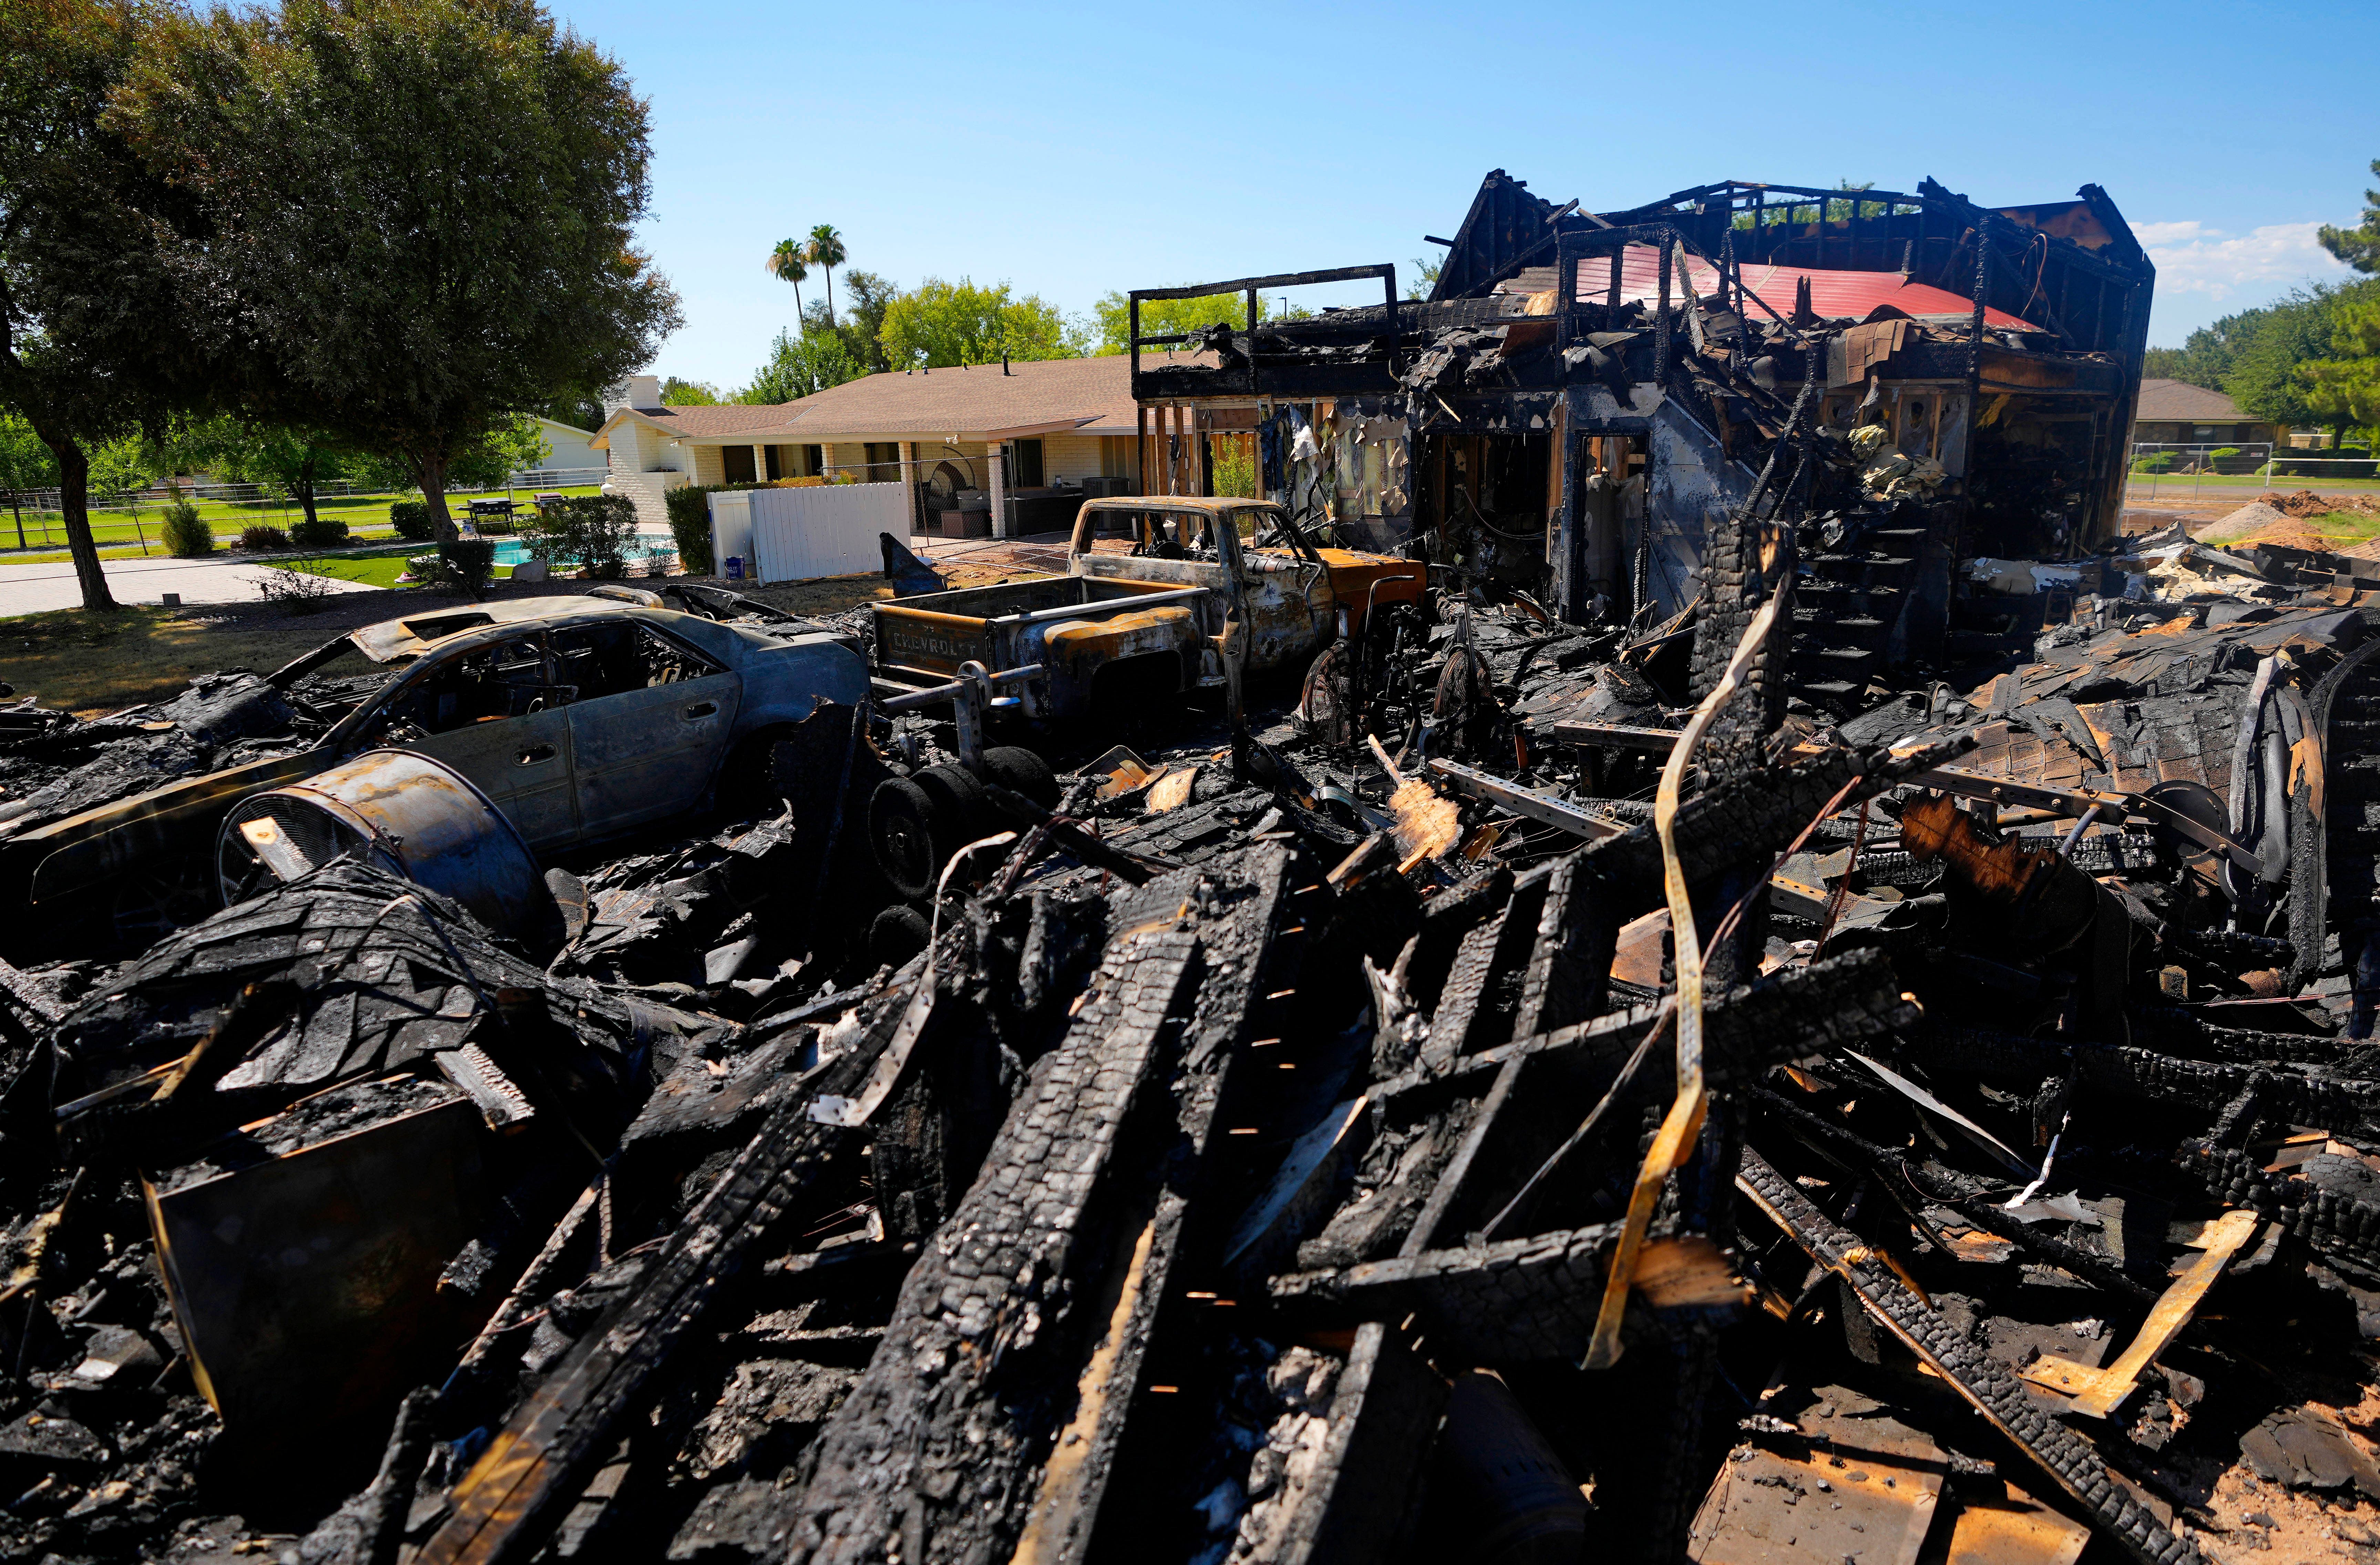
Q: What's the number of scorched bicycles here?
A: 2